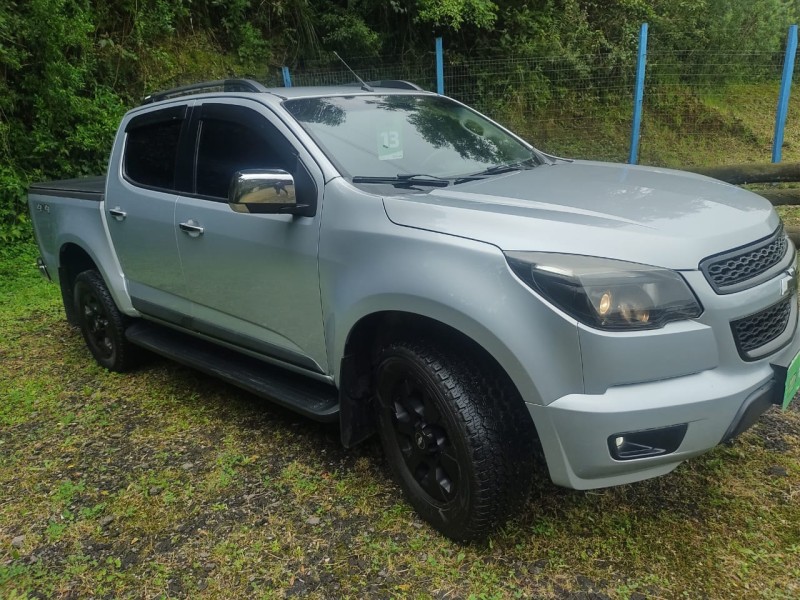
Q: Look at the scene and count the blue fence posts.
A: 4